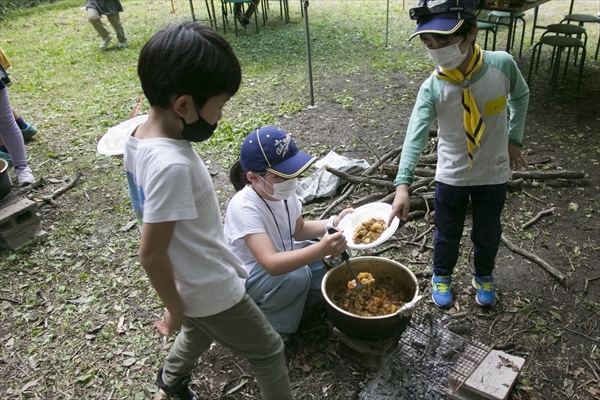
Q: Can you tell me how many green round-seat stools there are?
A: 5